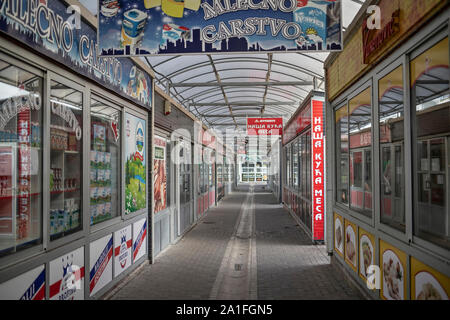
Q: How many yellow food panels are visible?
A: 5